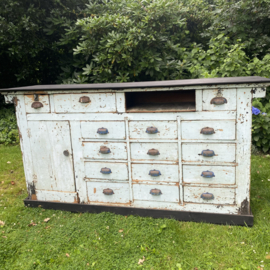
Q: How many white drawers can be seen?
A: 15